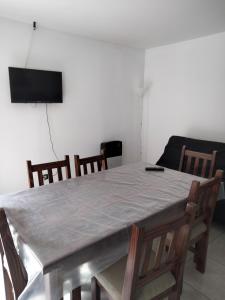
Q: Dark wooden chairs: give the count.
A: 6